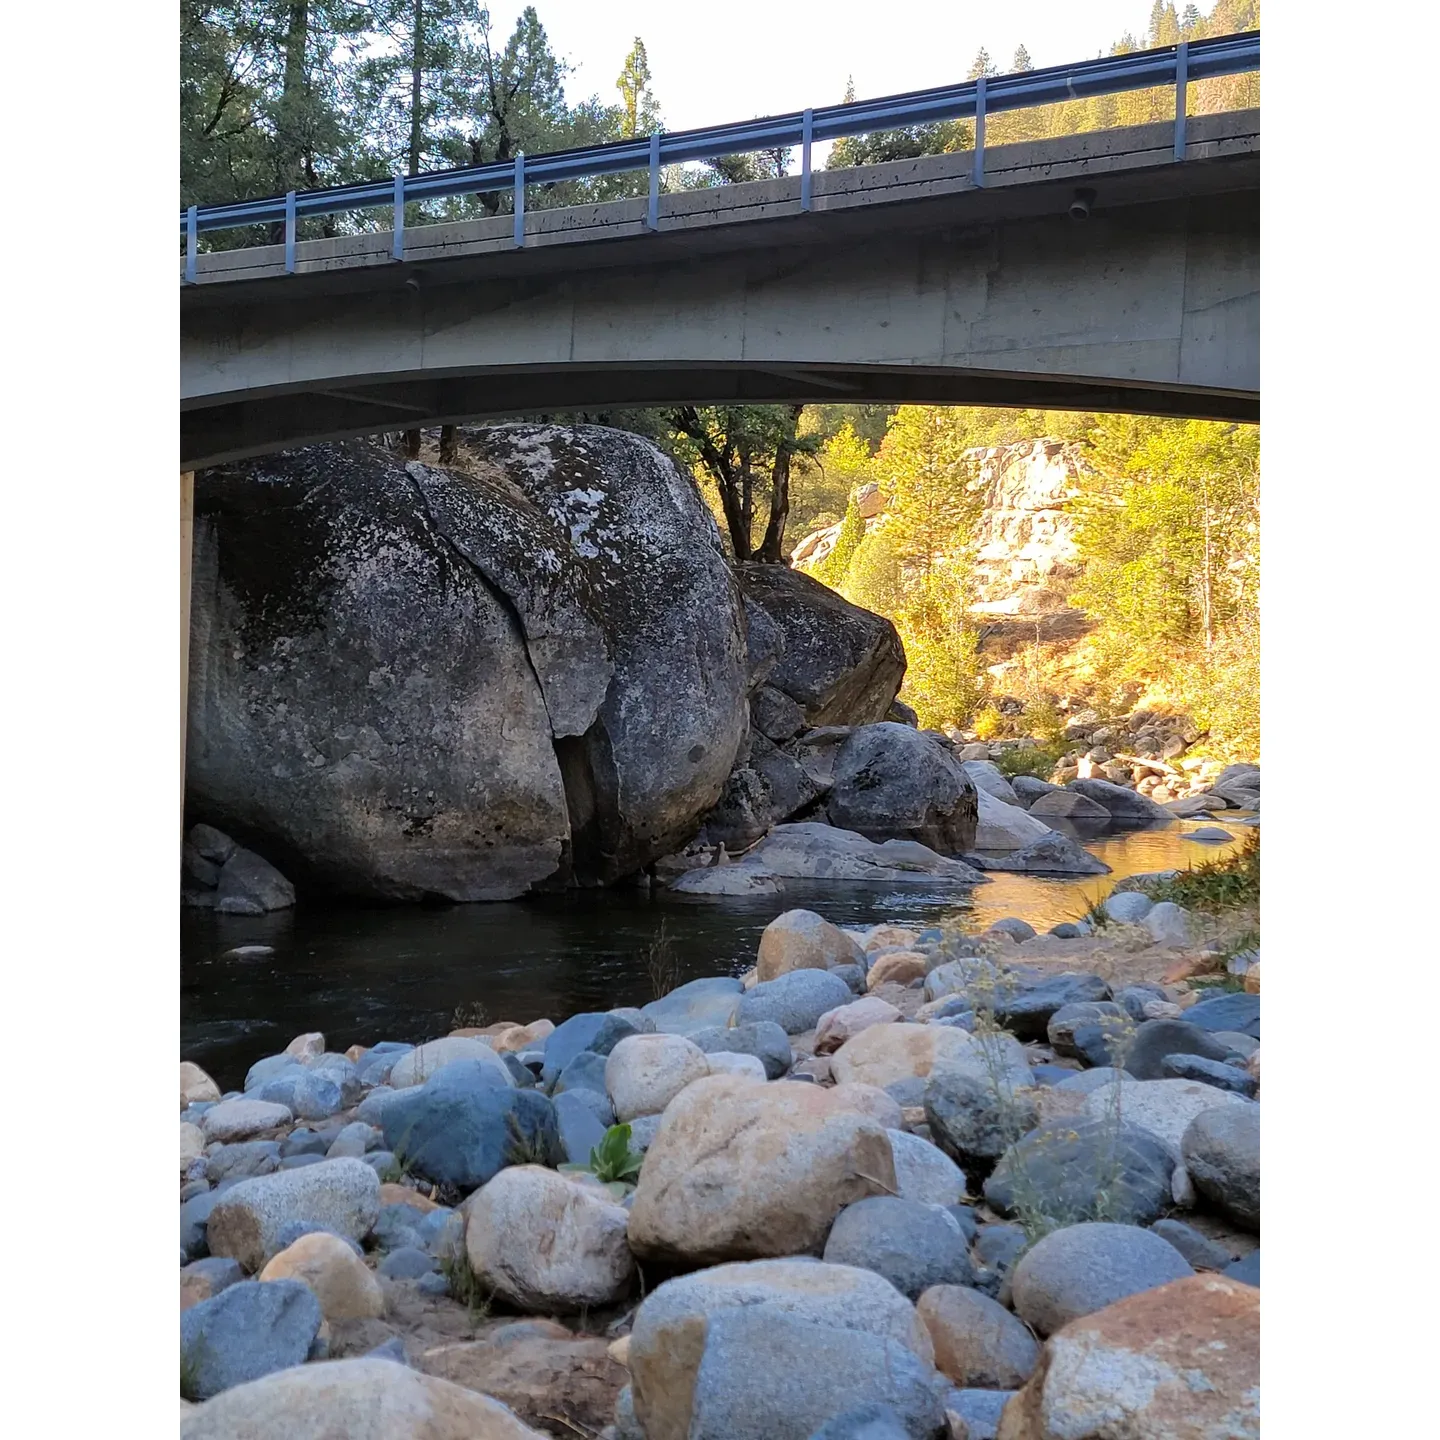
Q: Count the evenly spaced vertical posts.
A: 8